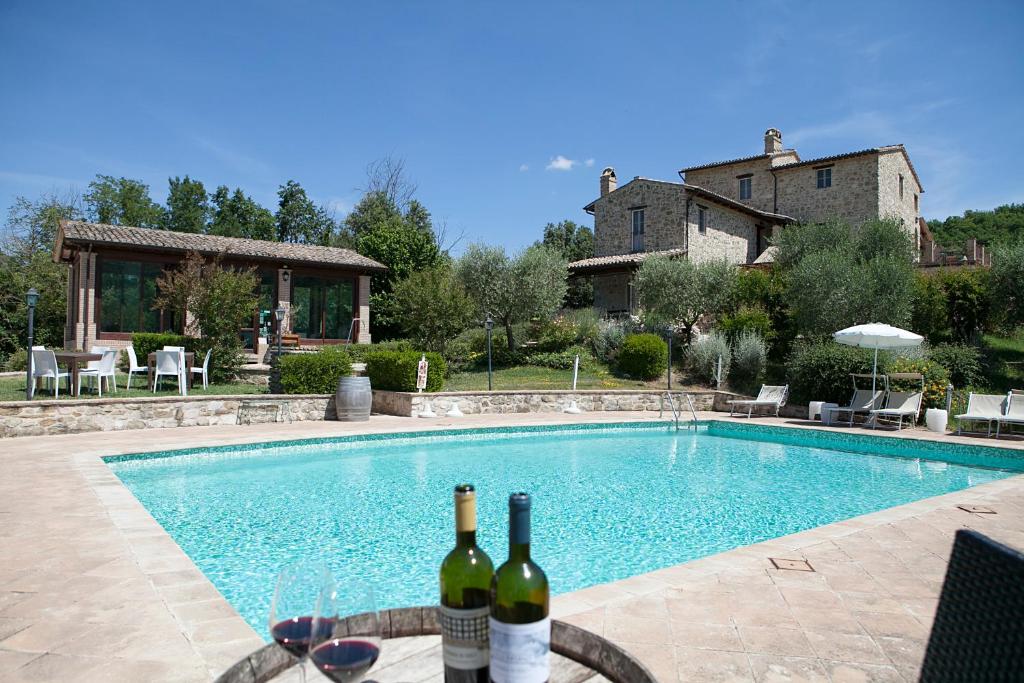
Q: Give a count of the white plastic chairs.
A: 8